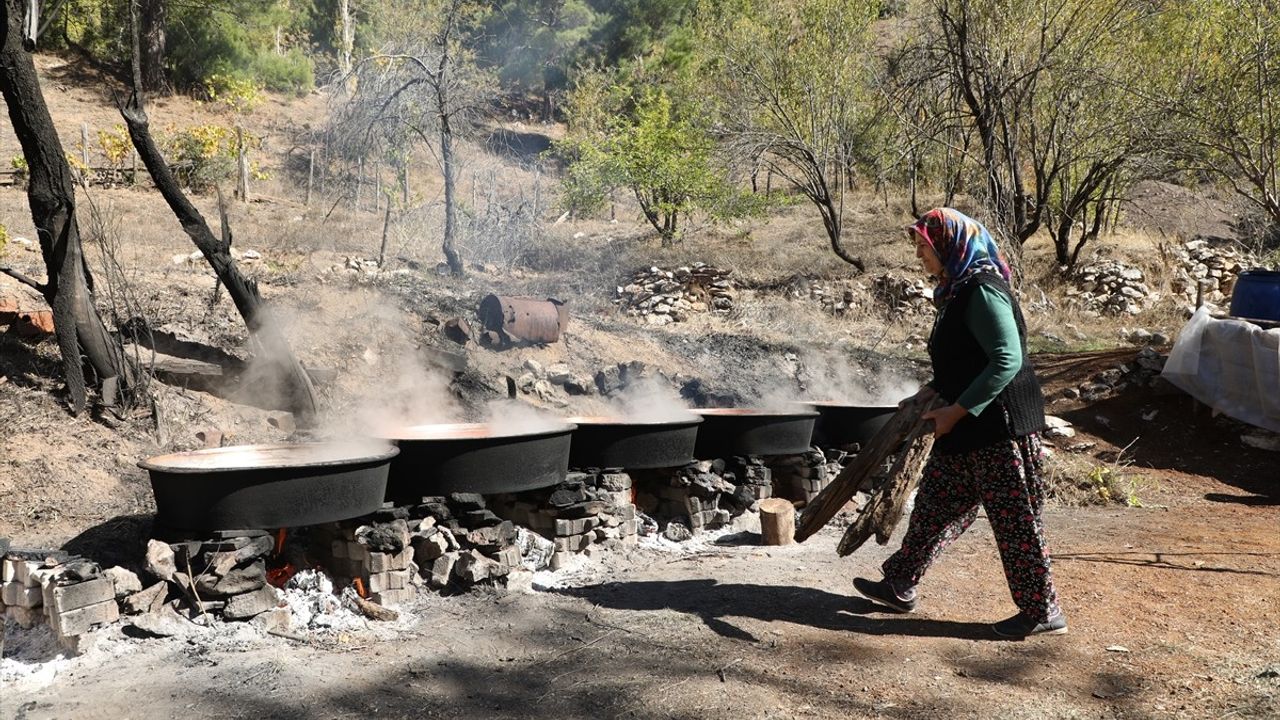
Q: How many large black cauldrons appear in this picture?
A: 5